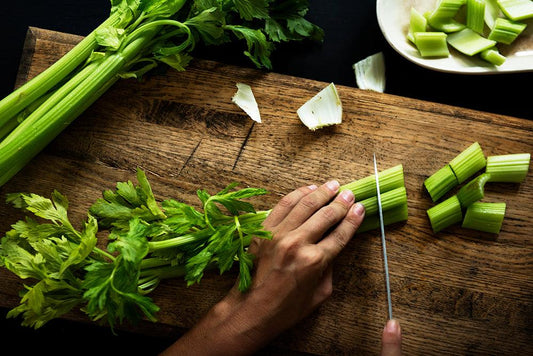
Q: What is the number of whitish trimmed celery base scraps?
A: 3